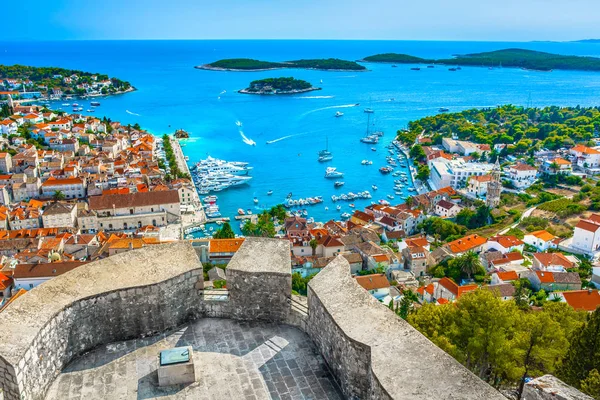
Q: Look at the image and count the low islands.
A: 3